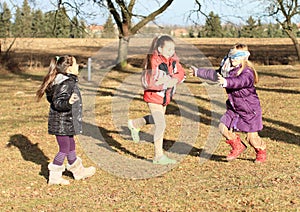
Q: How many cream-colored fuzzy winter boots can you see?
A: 2